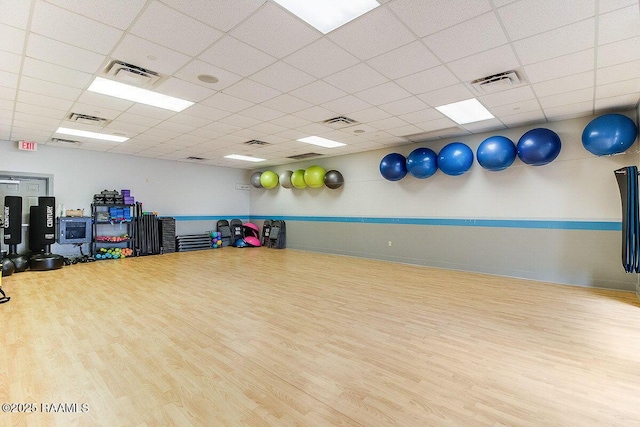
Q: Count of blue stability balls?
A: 6